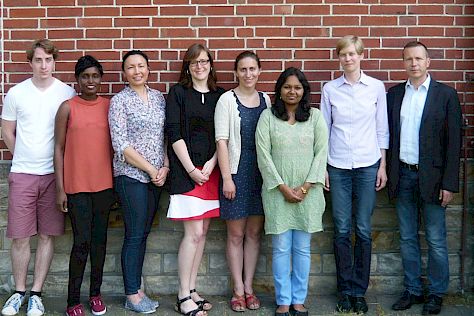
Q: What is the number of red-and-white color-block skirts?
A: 1